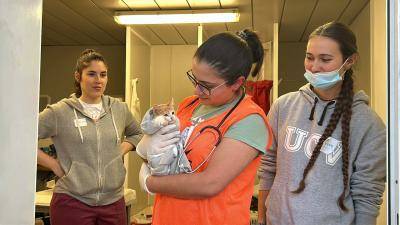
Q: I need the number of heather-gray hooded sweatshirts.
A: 2